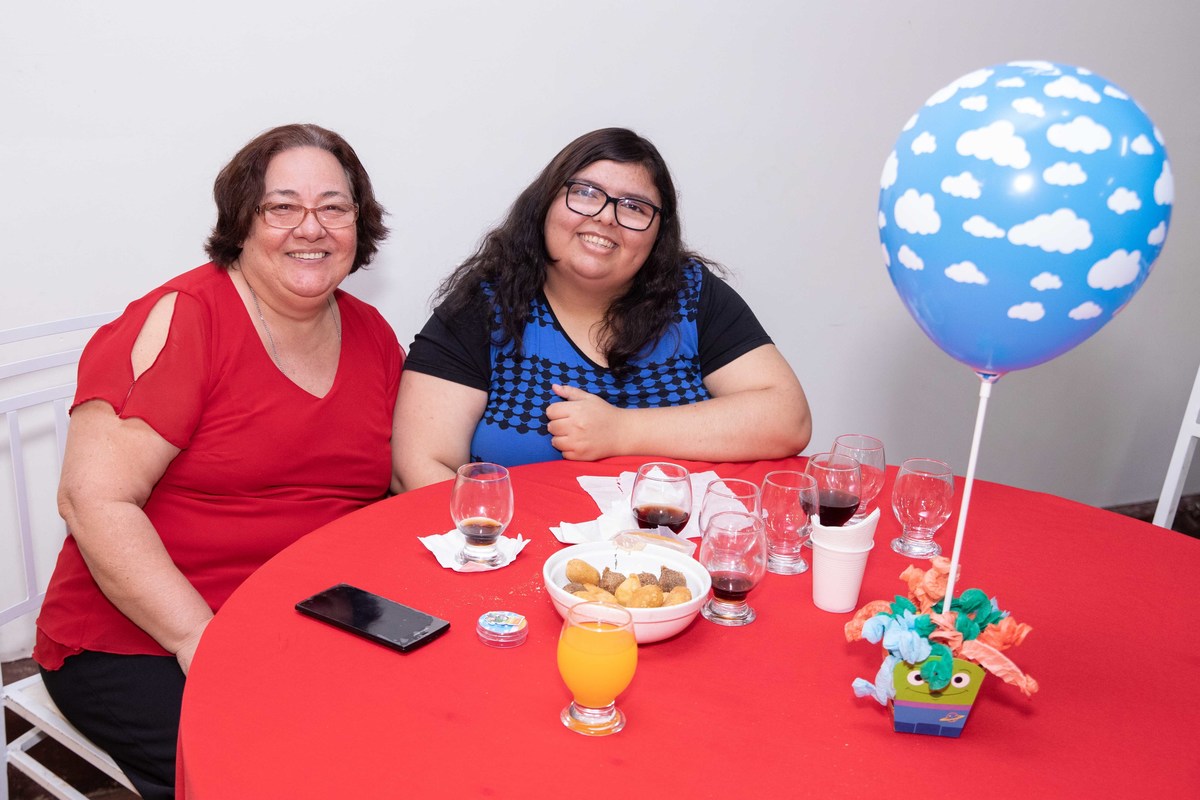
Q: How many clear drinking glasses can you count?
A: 9